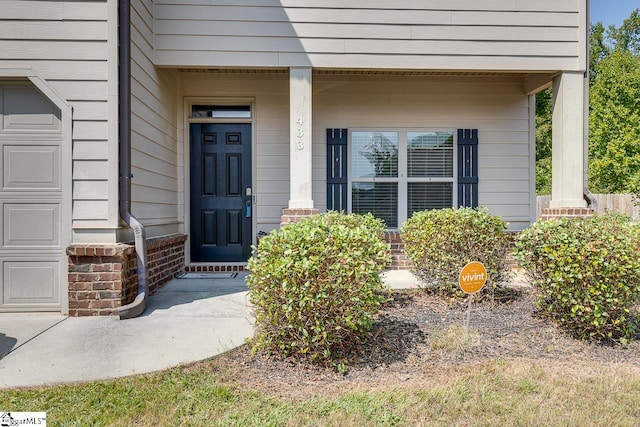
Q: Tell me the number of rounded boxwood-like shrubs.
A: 3